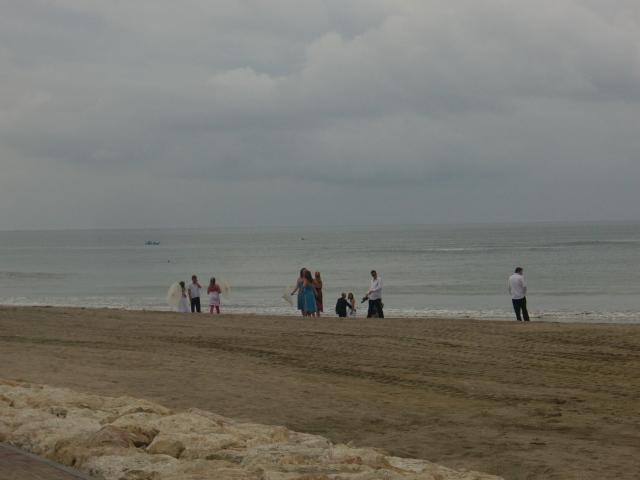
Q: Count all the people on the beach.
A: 10